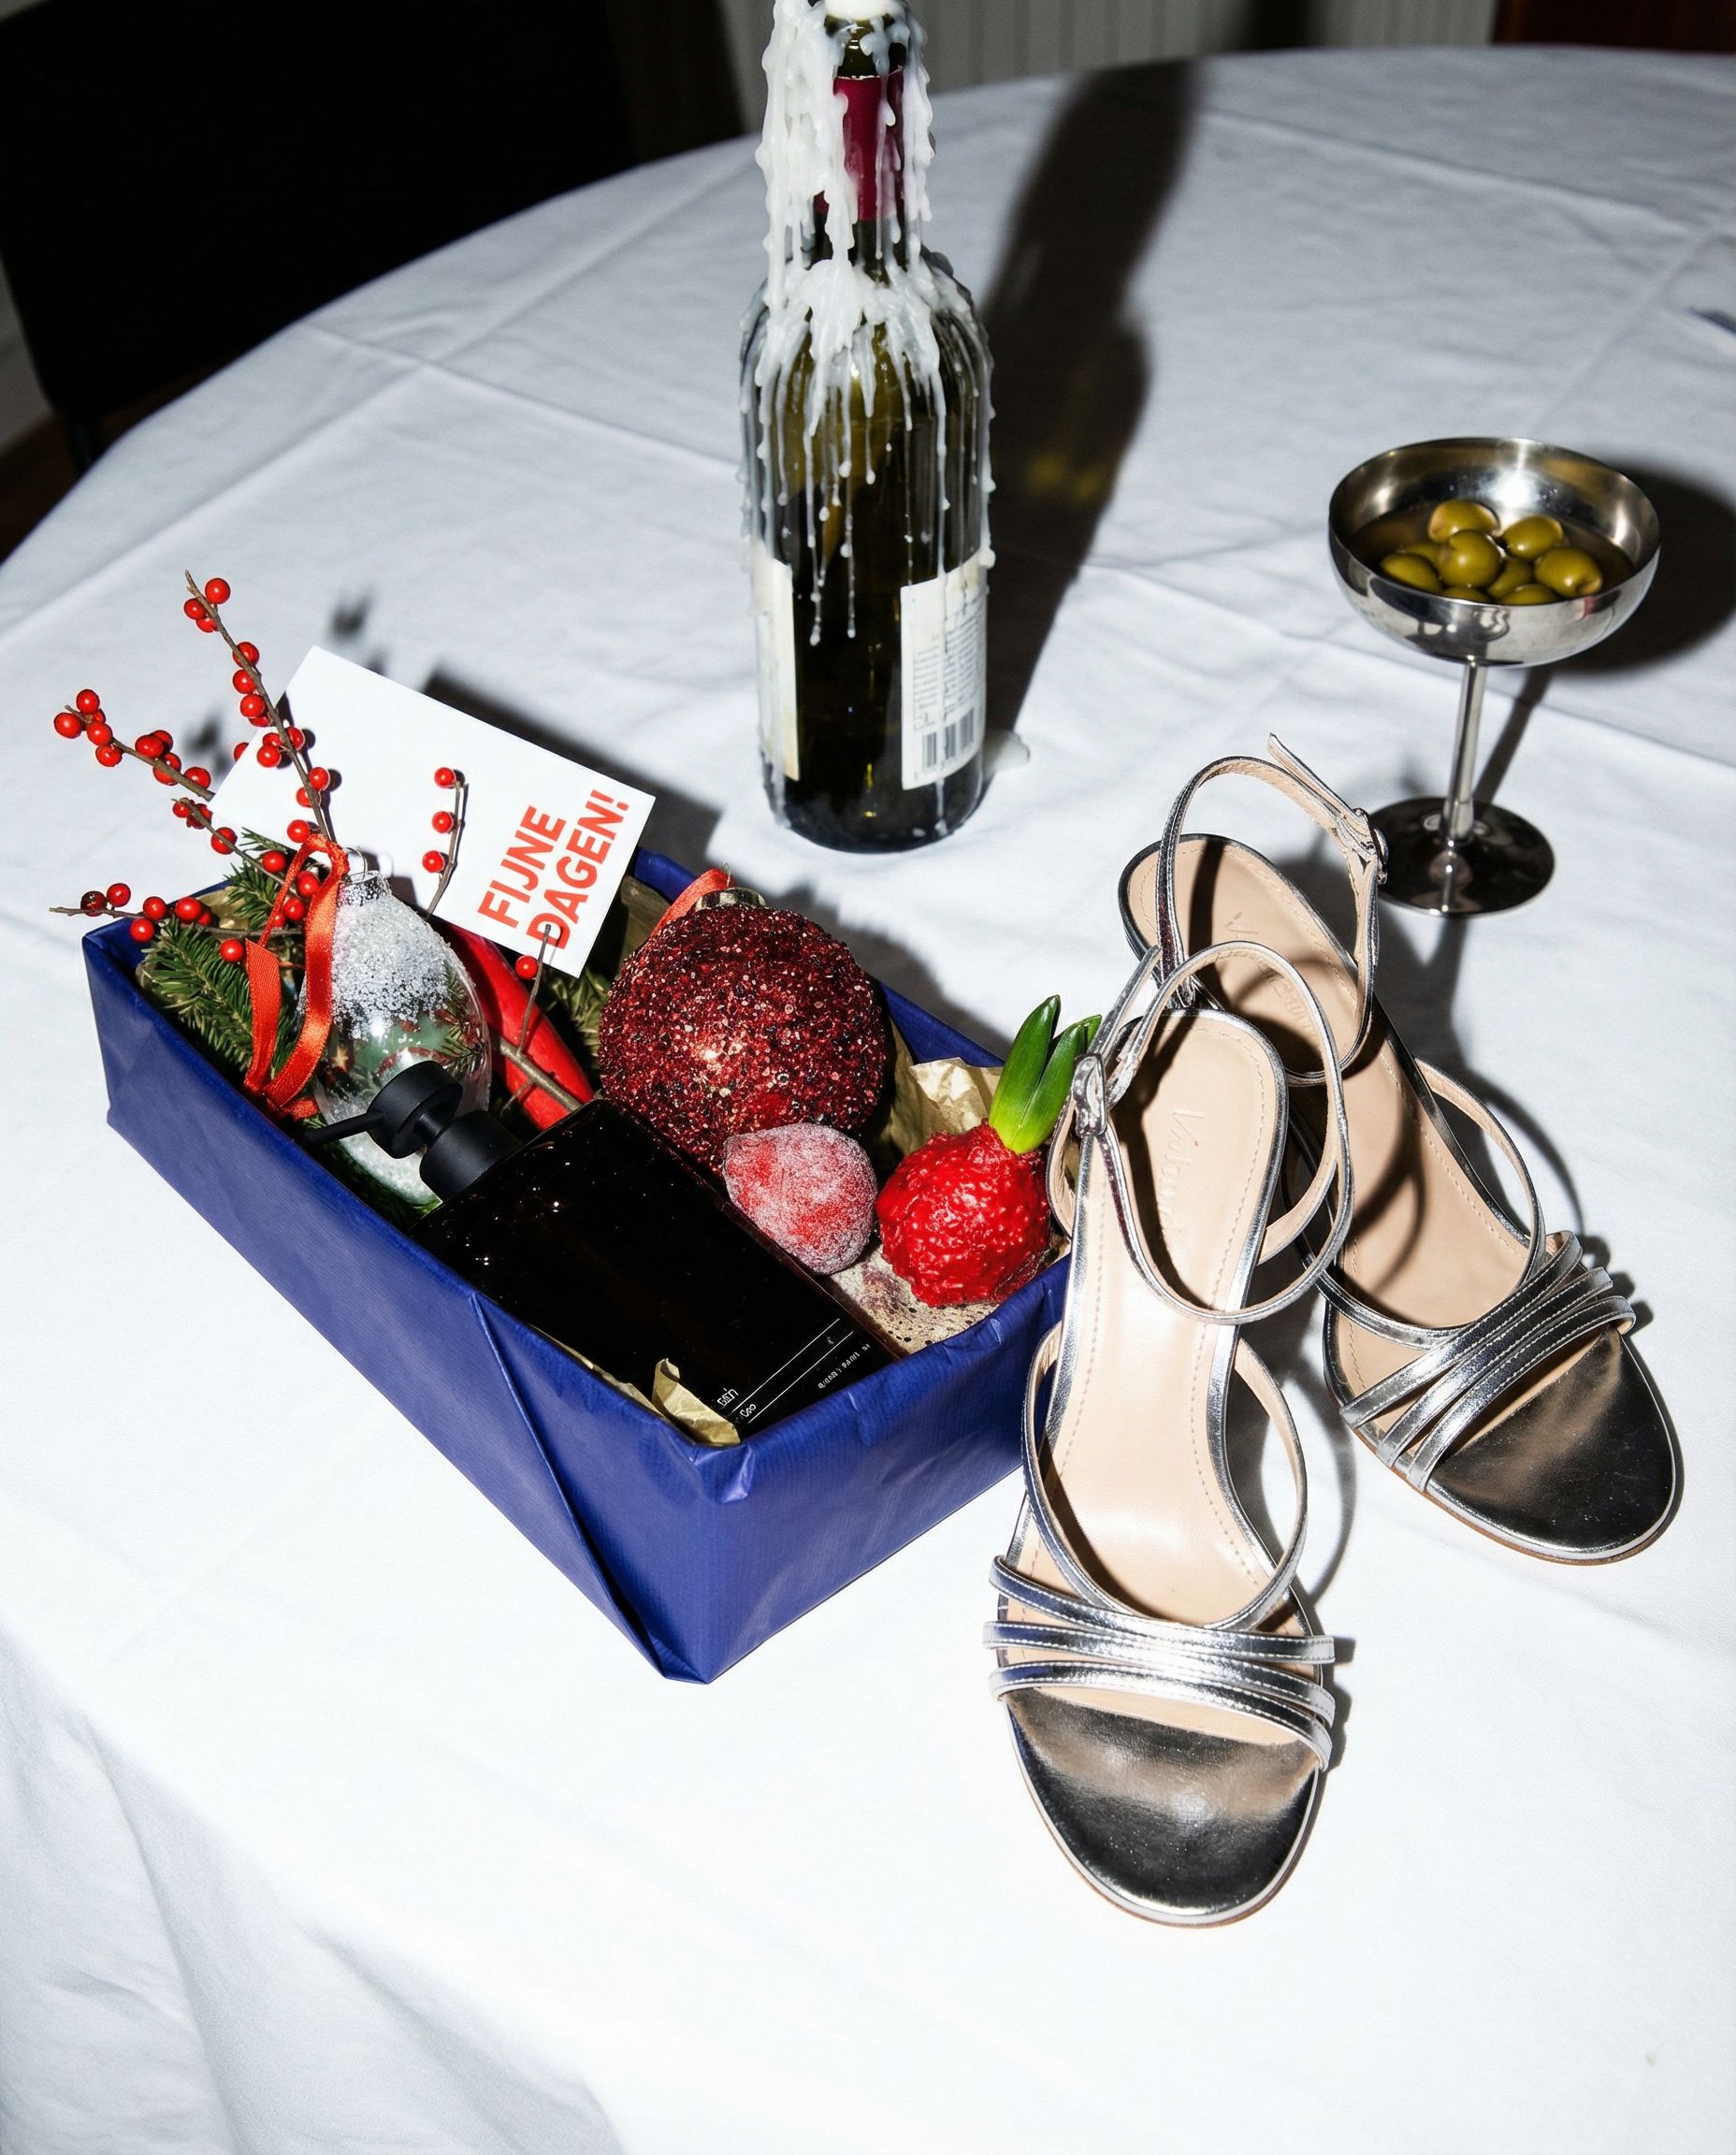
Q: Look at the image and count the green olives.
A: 9